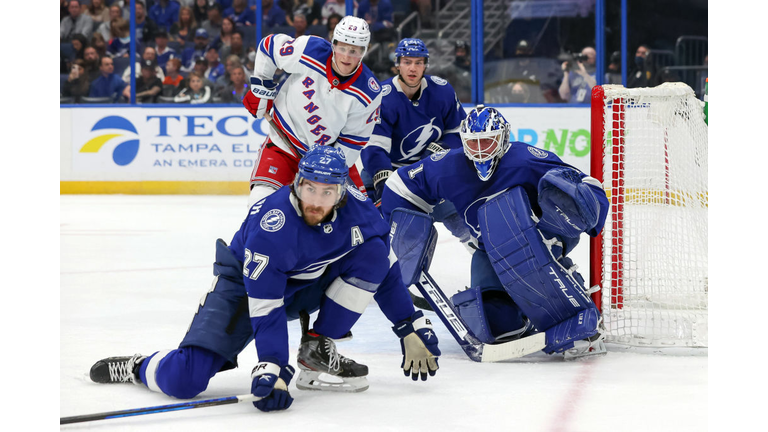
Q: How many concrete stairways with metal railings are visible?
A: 1